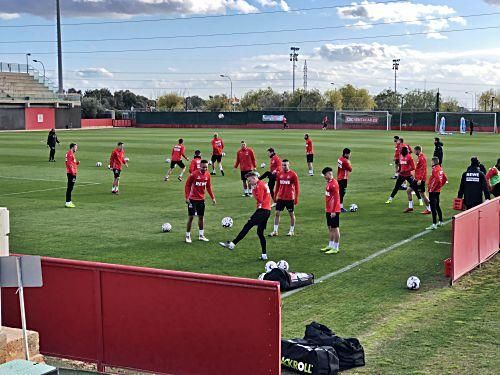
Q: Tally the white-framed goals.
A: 2